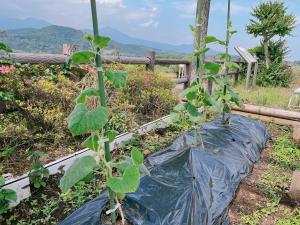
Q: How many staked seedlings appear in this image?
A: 3